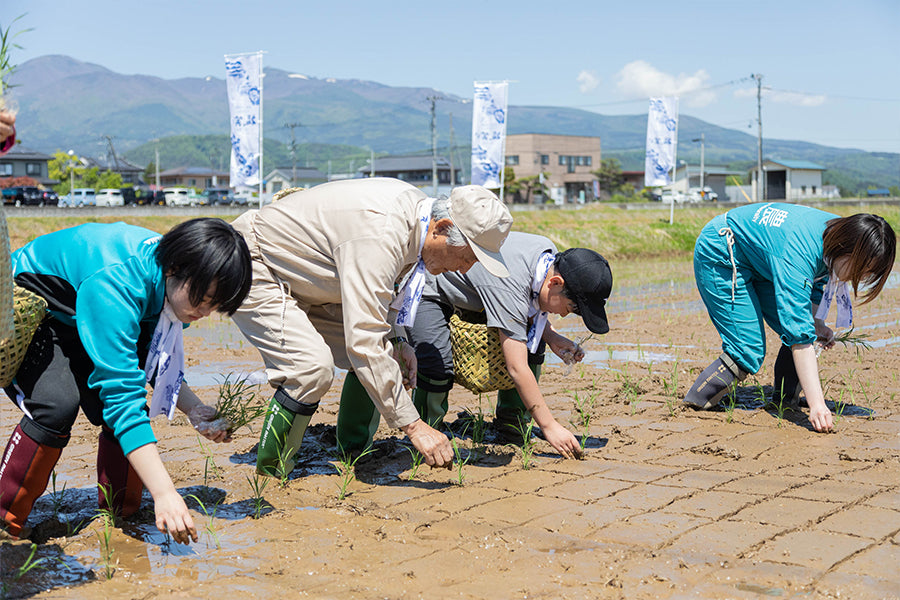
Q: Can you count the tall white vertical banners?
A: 3